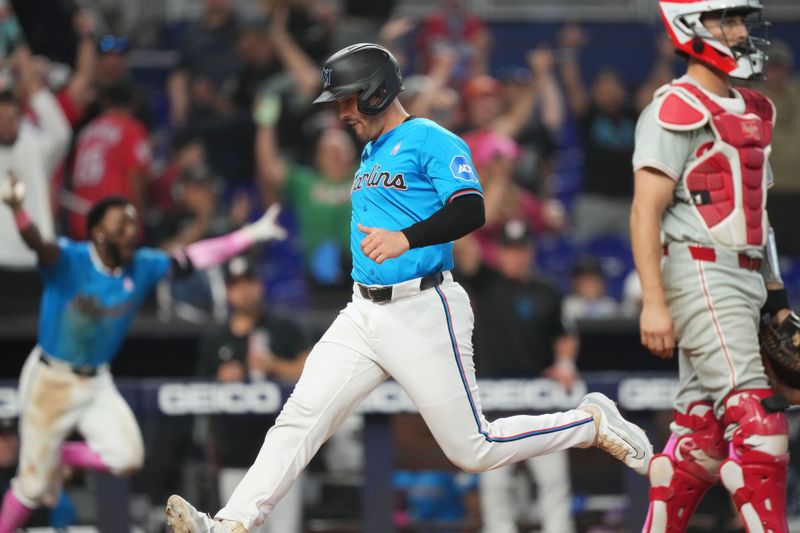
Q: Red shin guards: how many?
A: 2